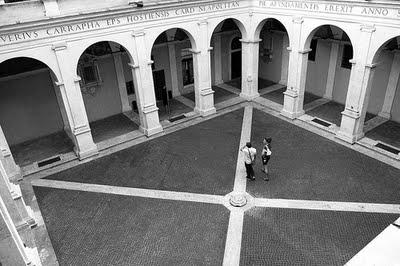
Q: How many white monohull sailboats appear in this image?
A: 0